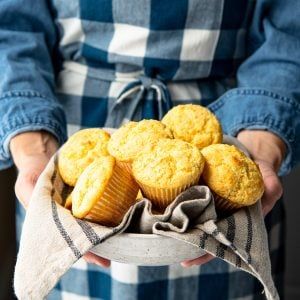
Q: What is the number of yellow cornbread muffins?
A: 6